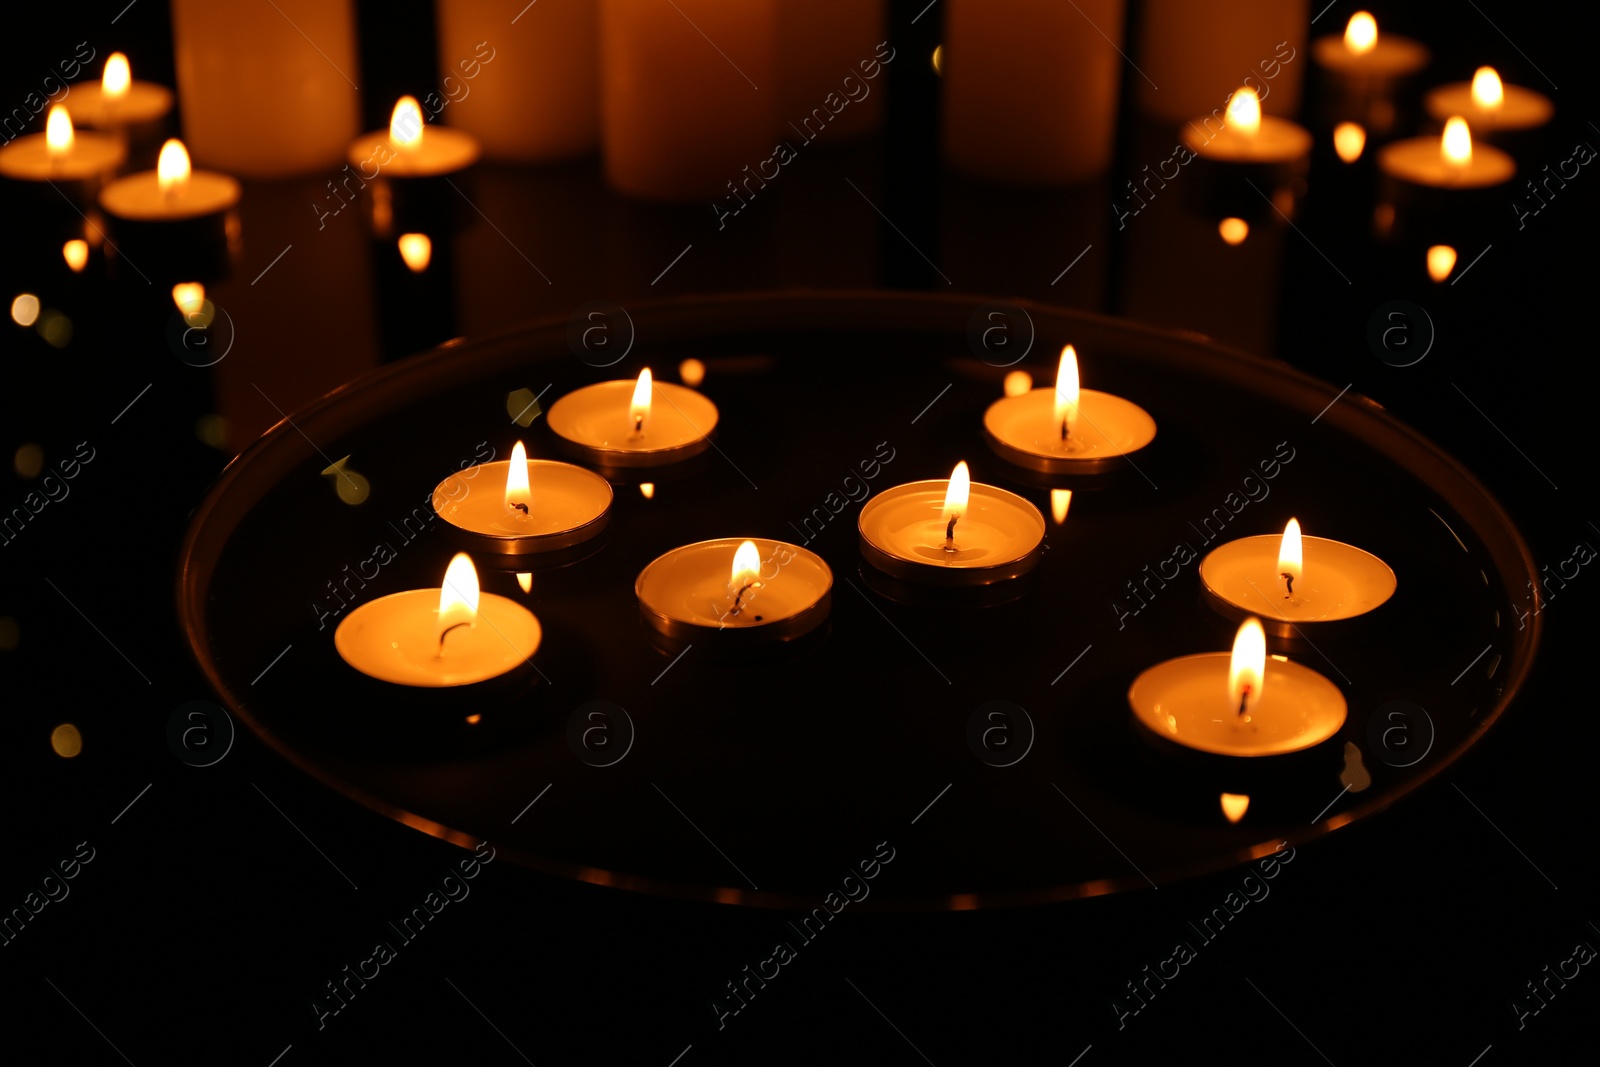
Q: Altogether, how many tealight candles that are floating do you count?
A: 8